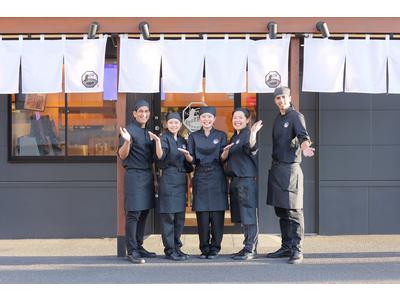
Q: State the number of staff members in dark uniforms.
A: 5